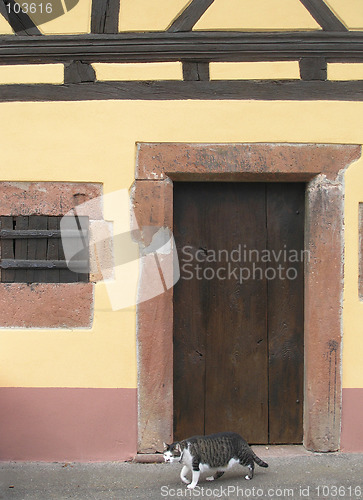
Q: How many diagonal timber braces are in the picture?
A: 3